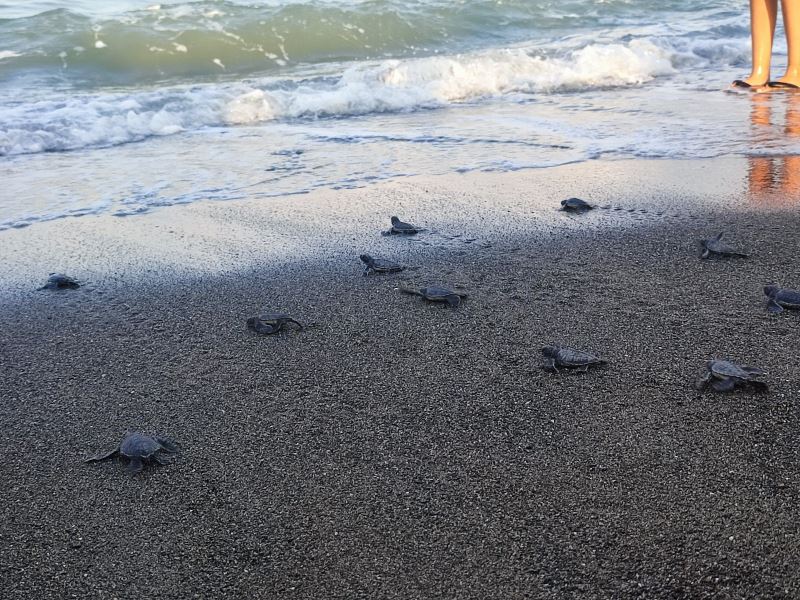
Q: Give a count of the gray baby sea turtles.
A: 11